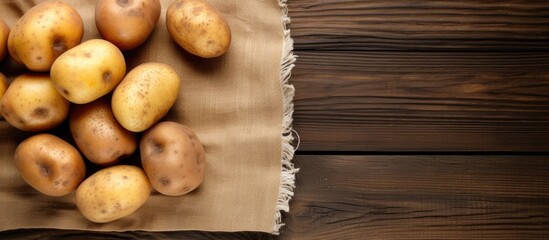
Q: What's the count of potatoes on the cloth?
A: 12